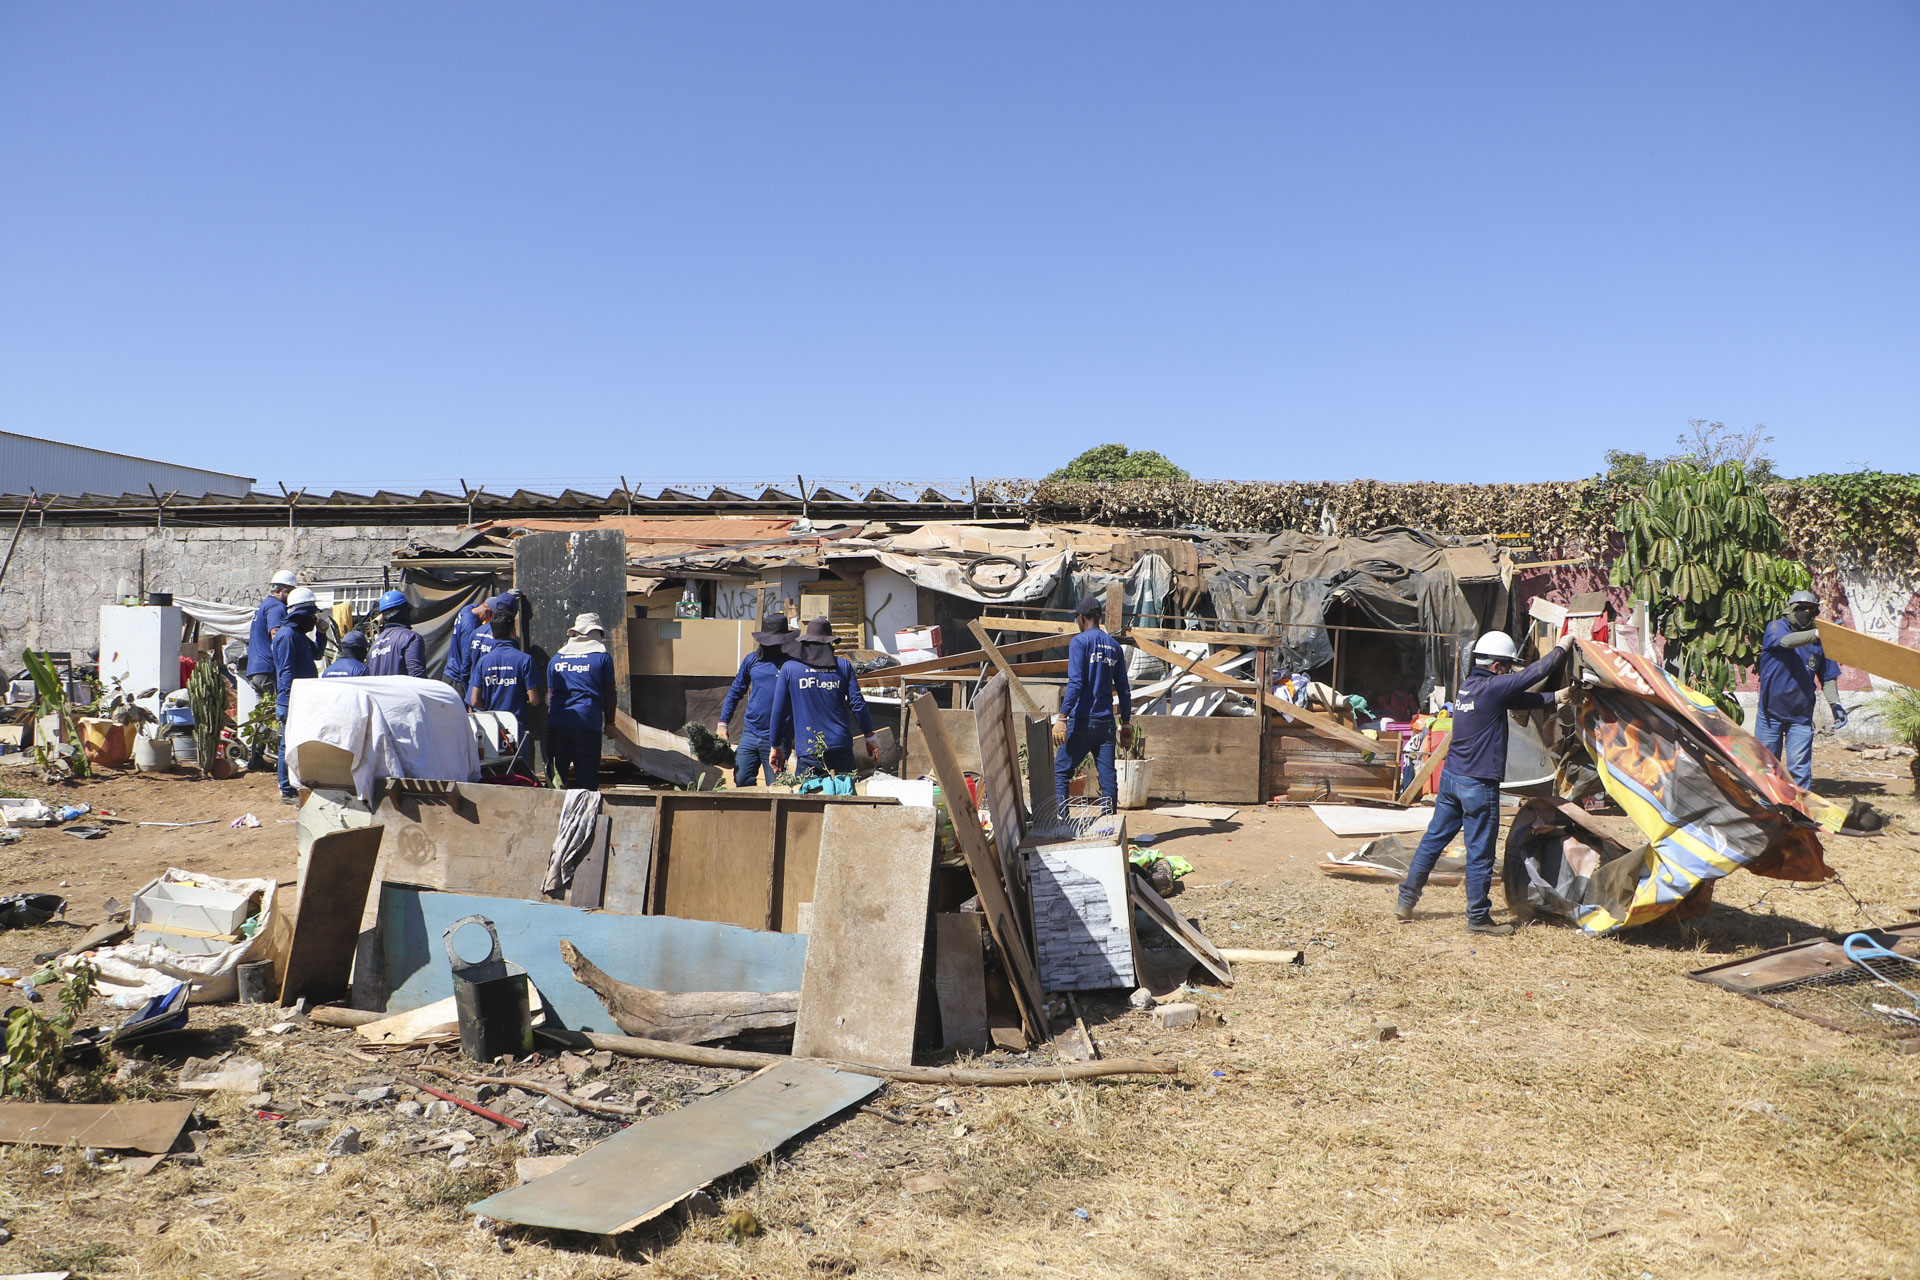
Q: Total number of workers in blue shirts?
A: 13